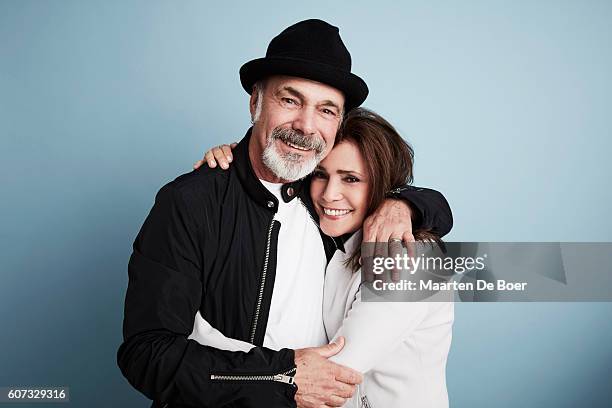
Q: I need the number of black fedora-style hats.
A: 1